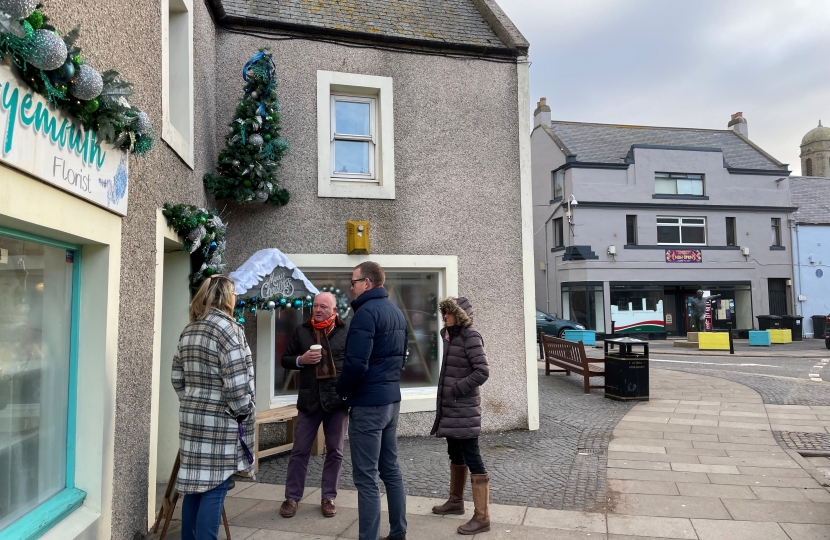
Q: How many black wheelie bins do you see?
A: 3